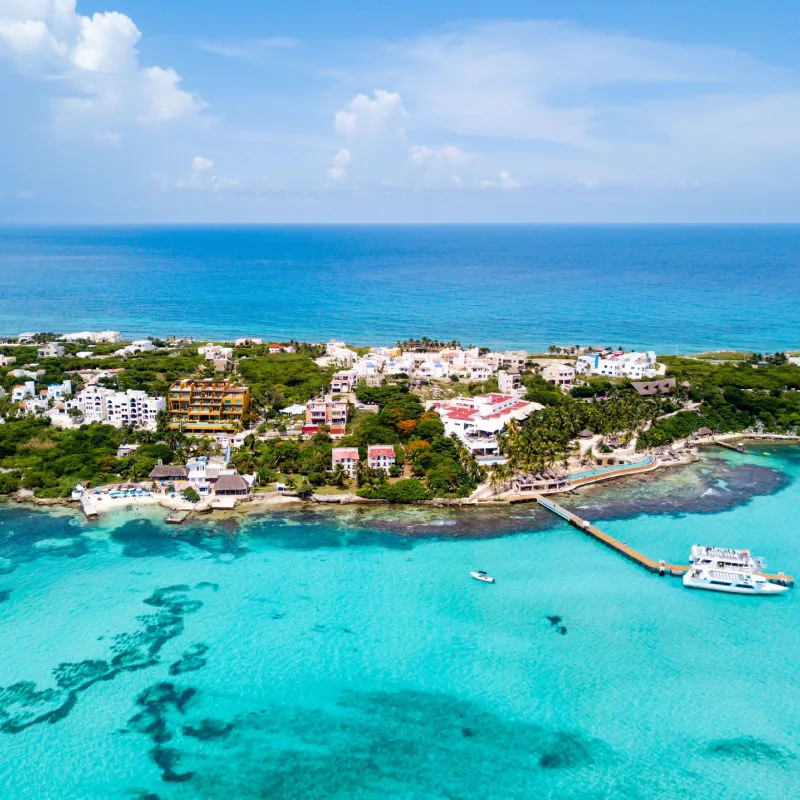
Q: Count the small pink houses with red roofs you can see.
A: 2